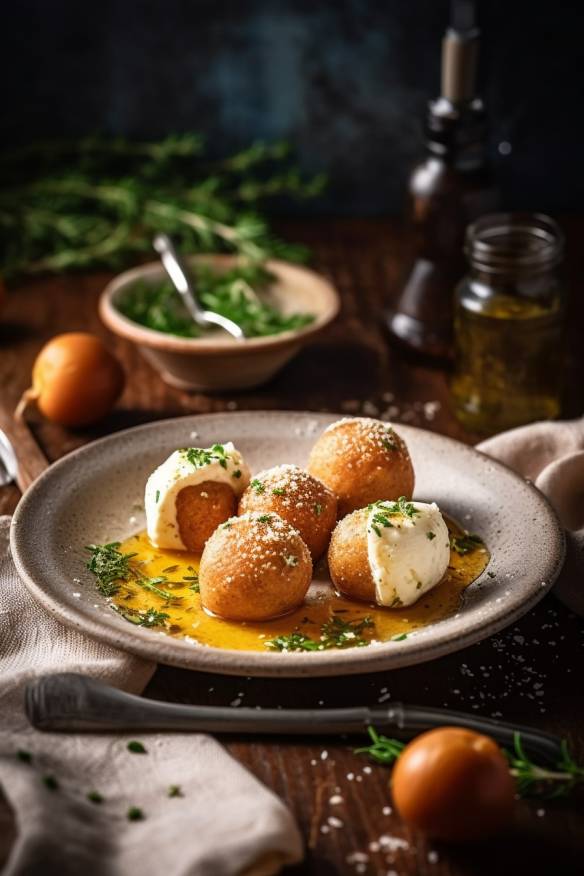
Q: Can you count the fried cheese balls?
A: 5